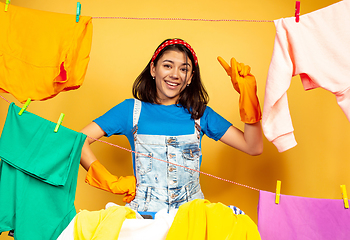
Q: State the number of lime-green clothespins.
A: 3